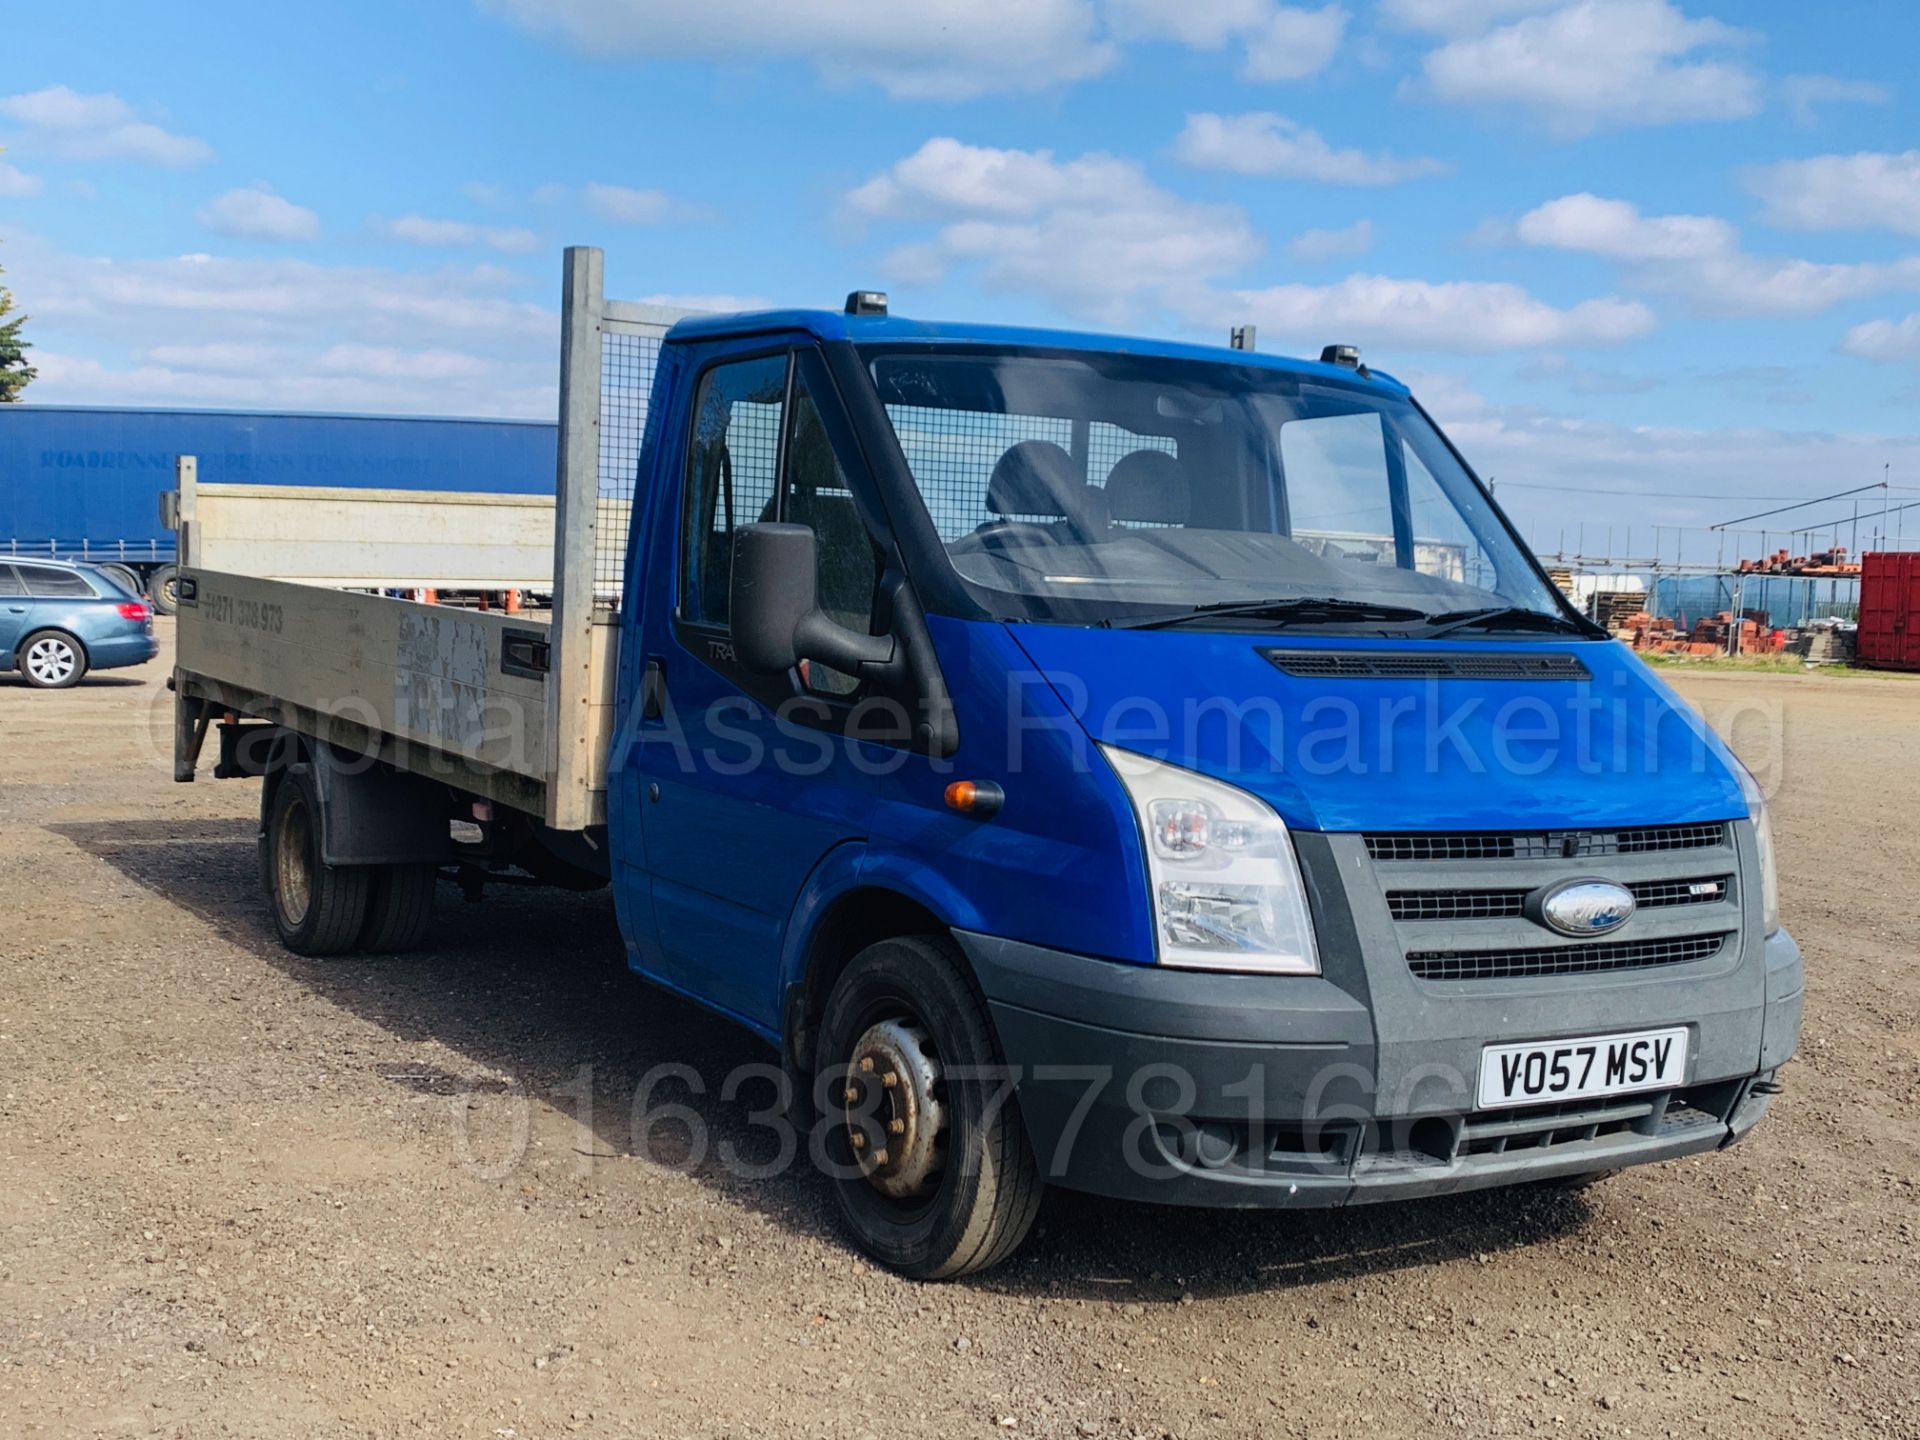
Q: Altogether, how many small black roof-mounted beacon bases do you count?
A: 2